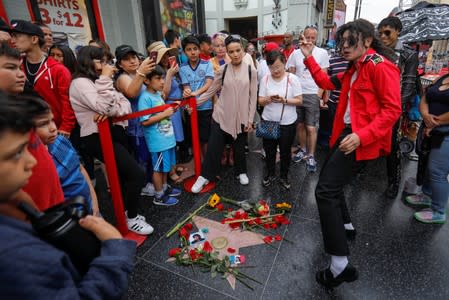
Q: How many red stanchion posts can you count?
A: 2